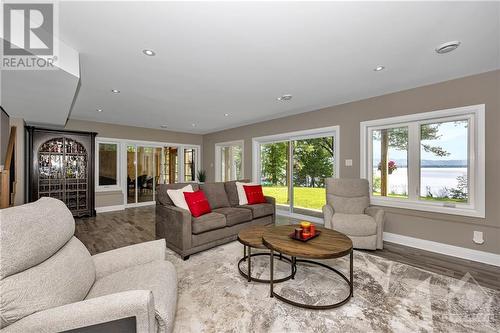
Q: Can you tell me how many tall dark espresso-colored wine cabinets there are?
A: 1